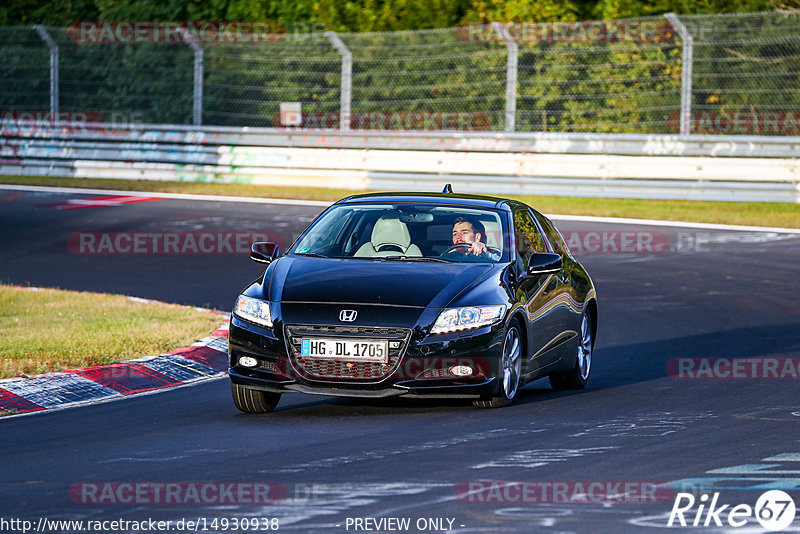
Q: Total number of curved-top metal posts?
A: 5